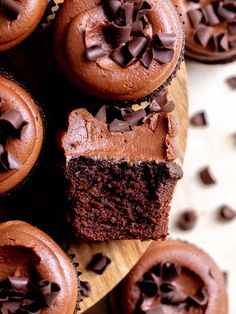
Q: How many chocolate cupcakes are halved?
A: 1